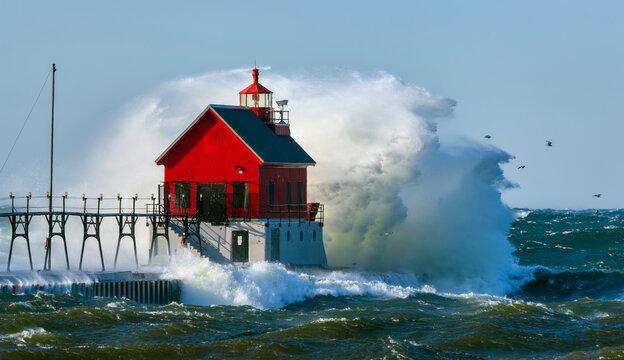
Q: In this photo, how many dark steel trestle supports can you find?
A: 6